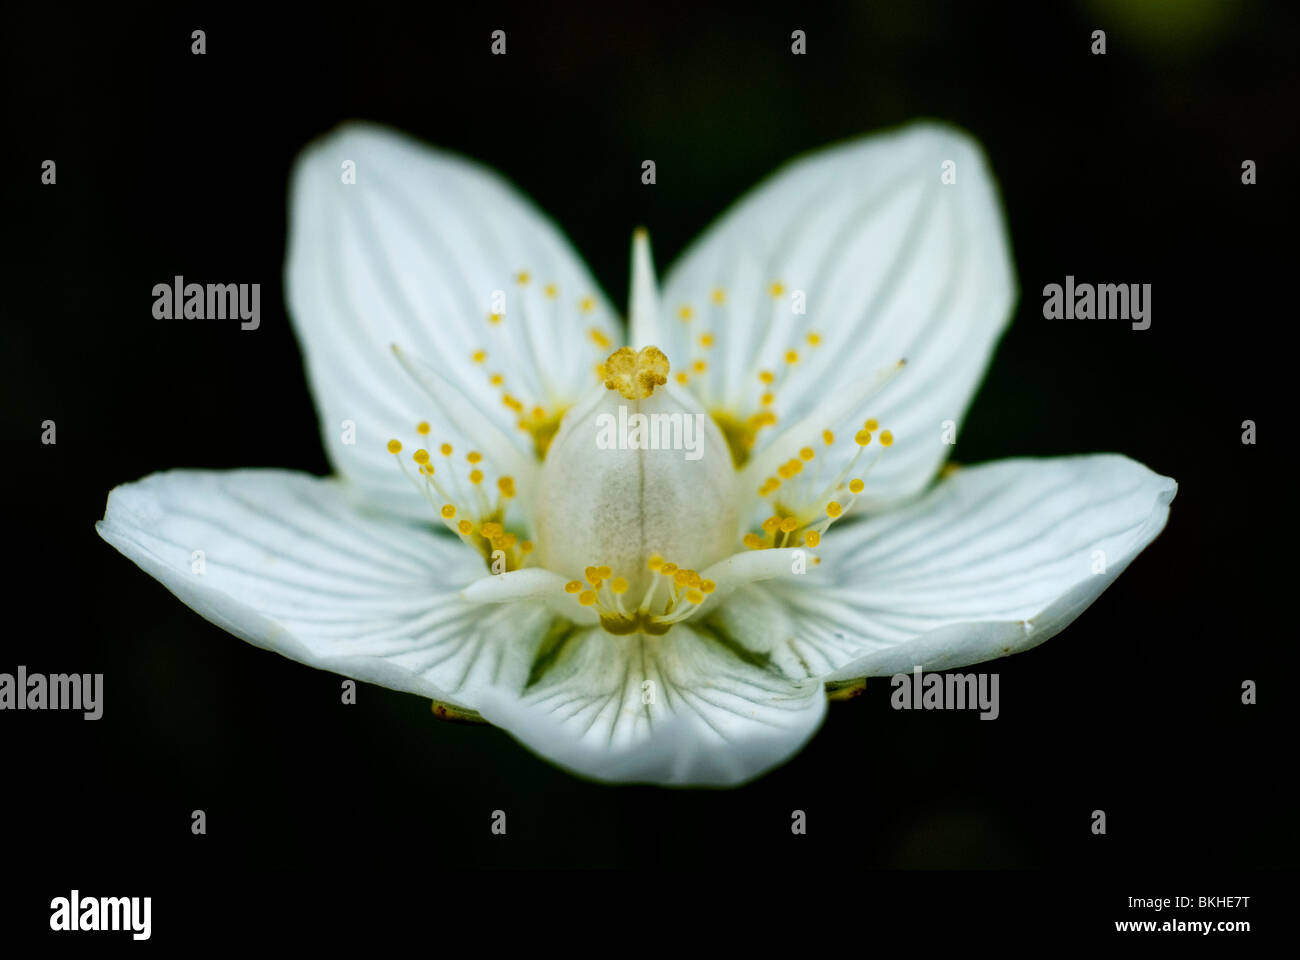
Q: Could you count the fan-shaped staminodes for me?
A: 5